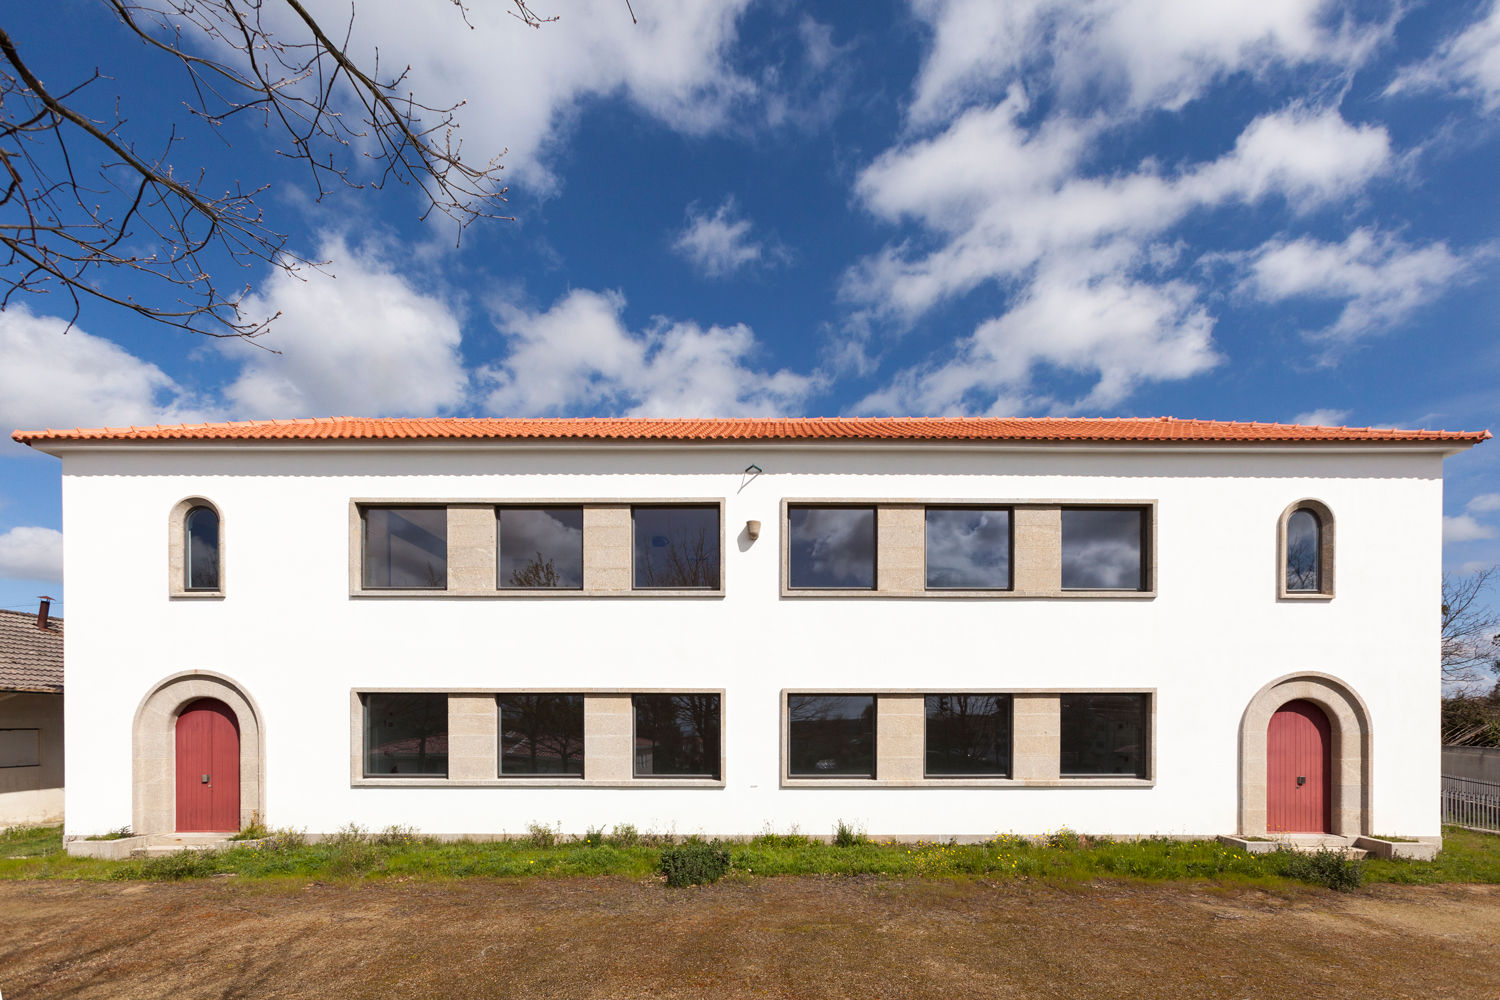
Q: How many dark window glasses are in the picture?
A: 14